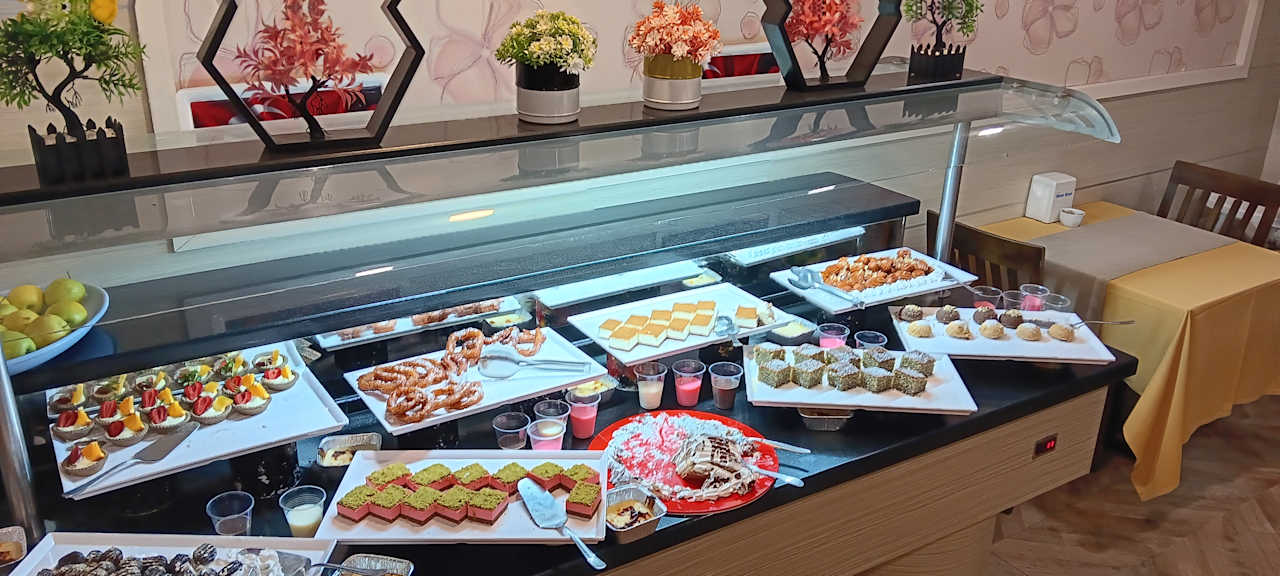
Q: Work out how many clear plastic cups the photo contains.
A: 15